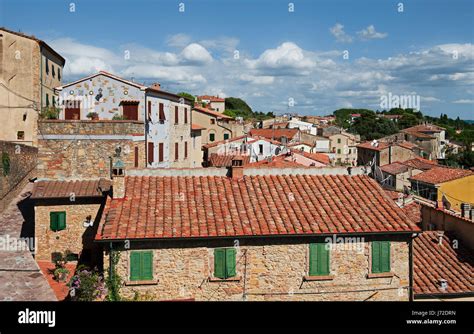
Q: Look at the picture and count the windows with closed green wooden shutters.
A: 5